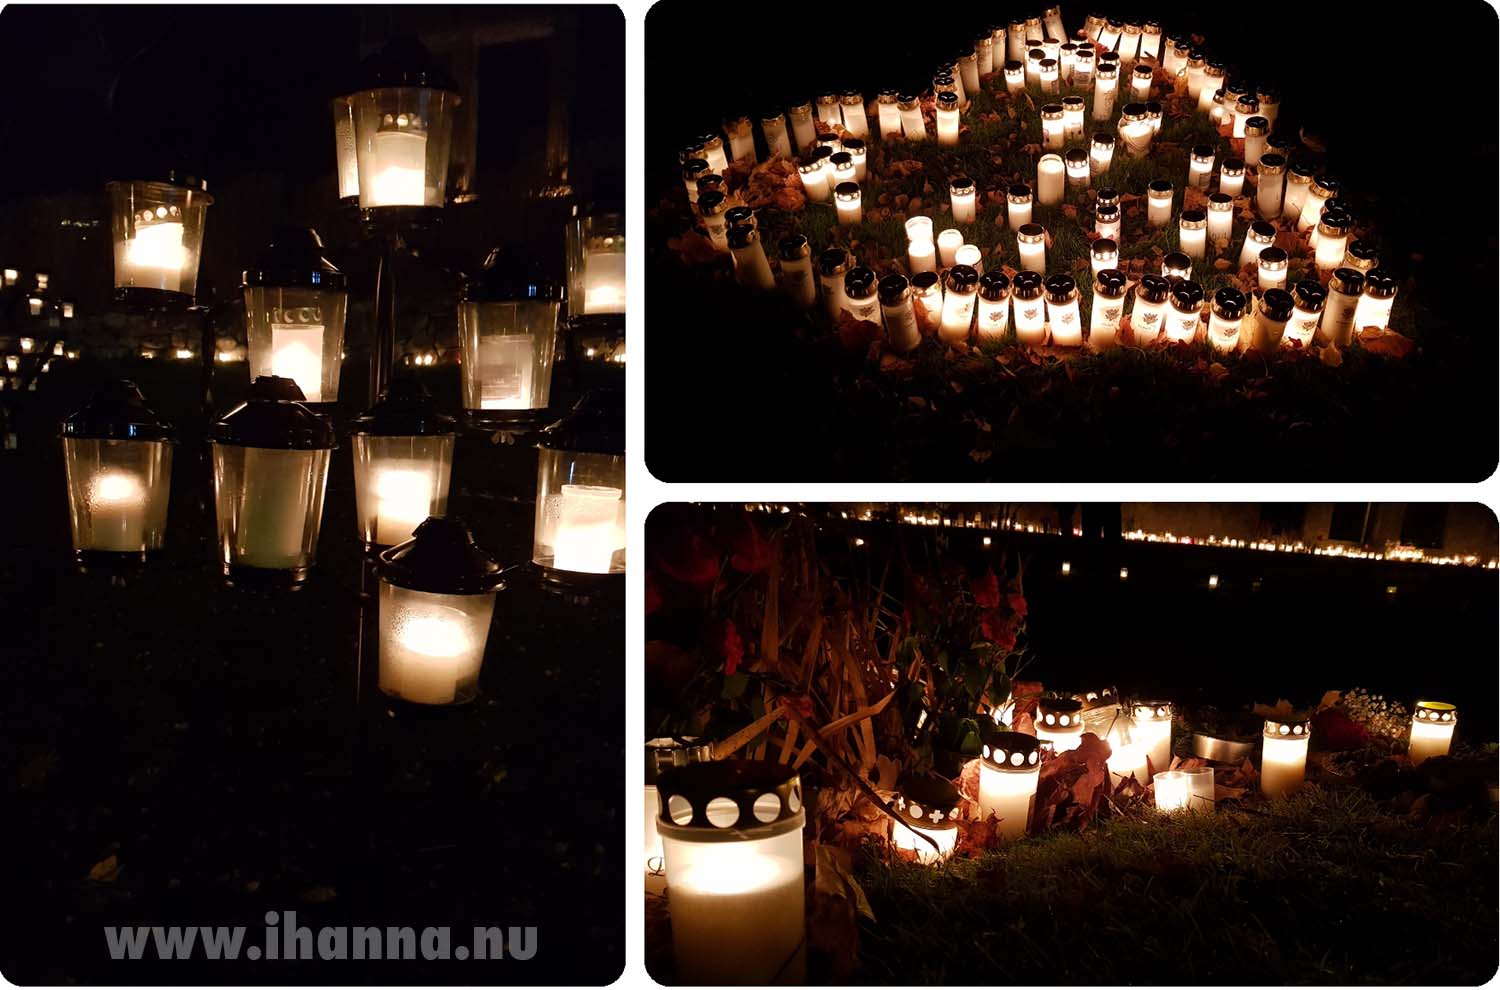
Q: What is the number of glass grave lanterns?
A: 11